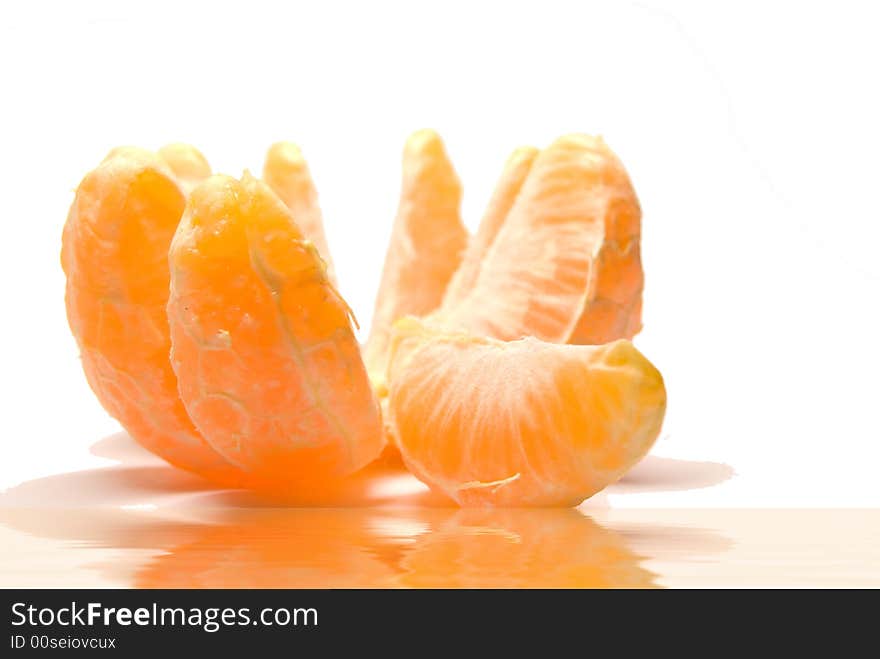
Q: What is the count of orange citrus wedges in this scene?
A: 8